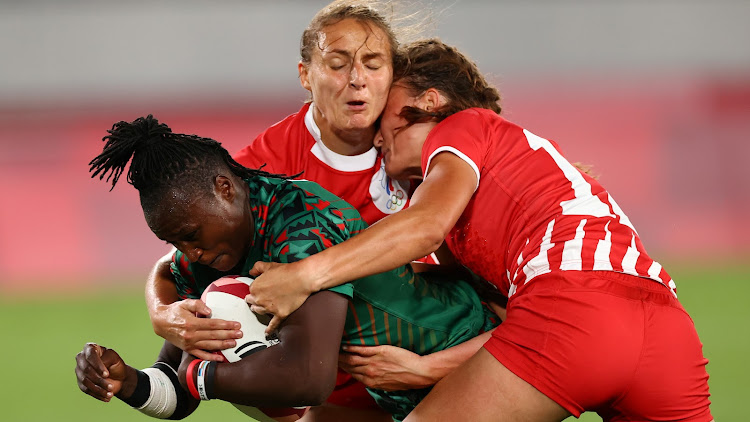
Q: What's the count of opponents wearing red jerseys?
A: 2